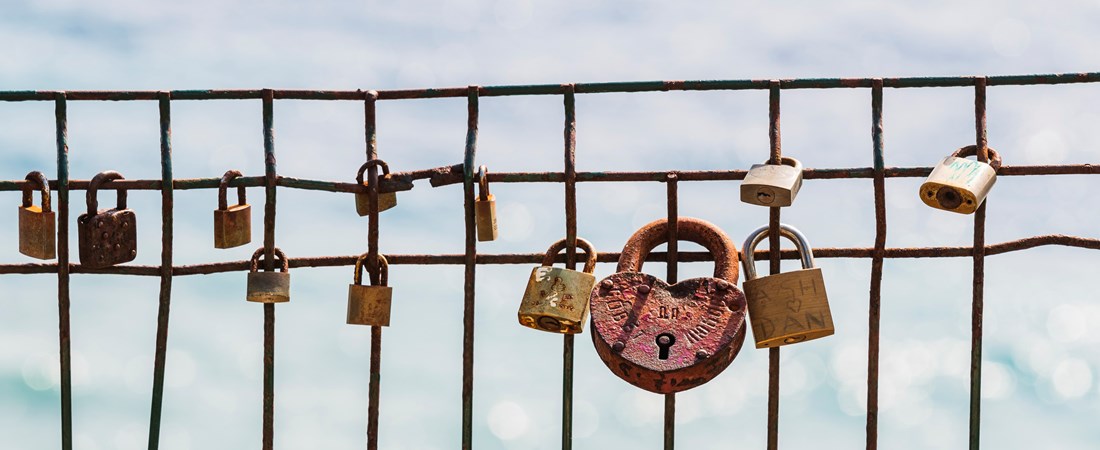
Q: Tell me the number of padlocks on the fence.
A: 12